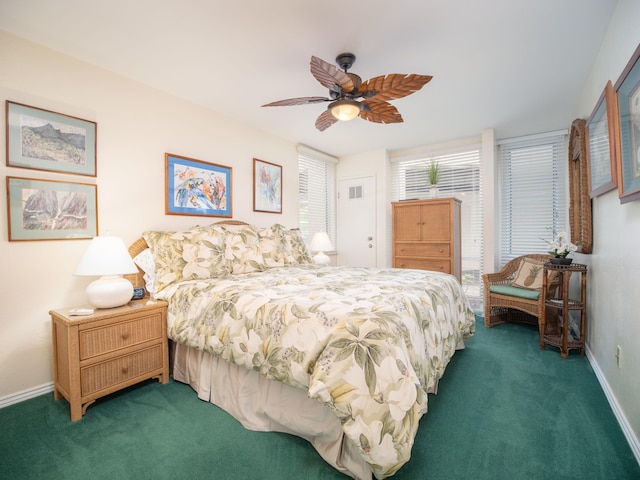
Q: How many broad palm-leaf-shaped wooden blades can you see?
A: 5